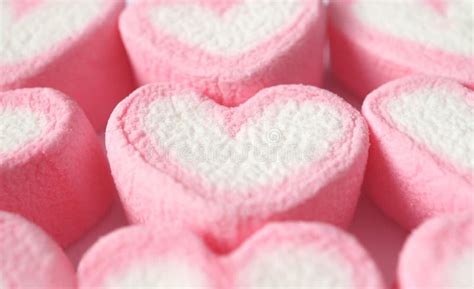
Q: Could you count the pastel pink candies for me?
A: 9